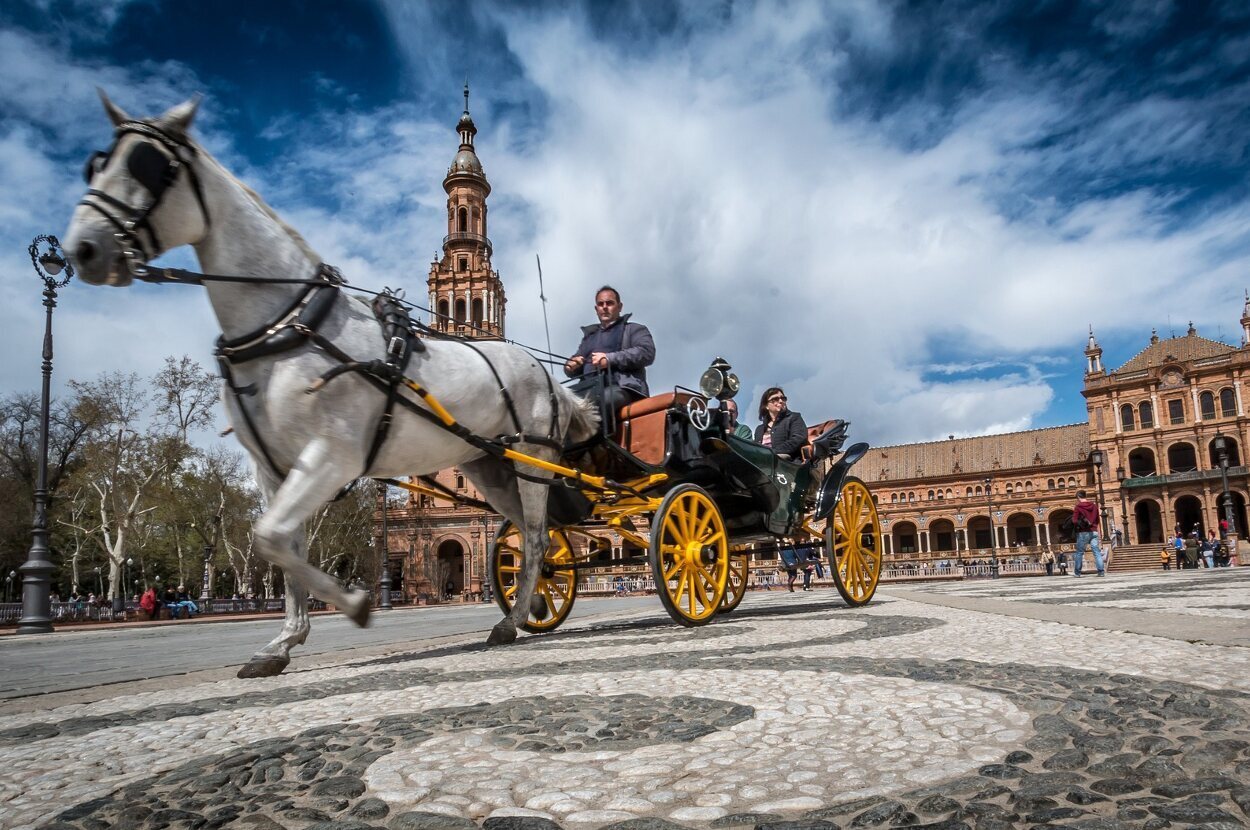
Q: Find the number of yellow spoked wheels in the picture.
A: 4